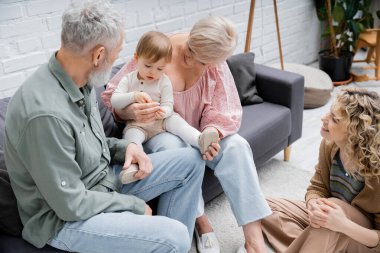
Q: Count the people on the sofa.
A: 3